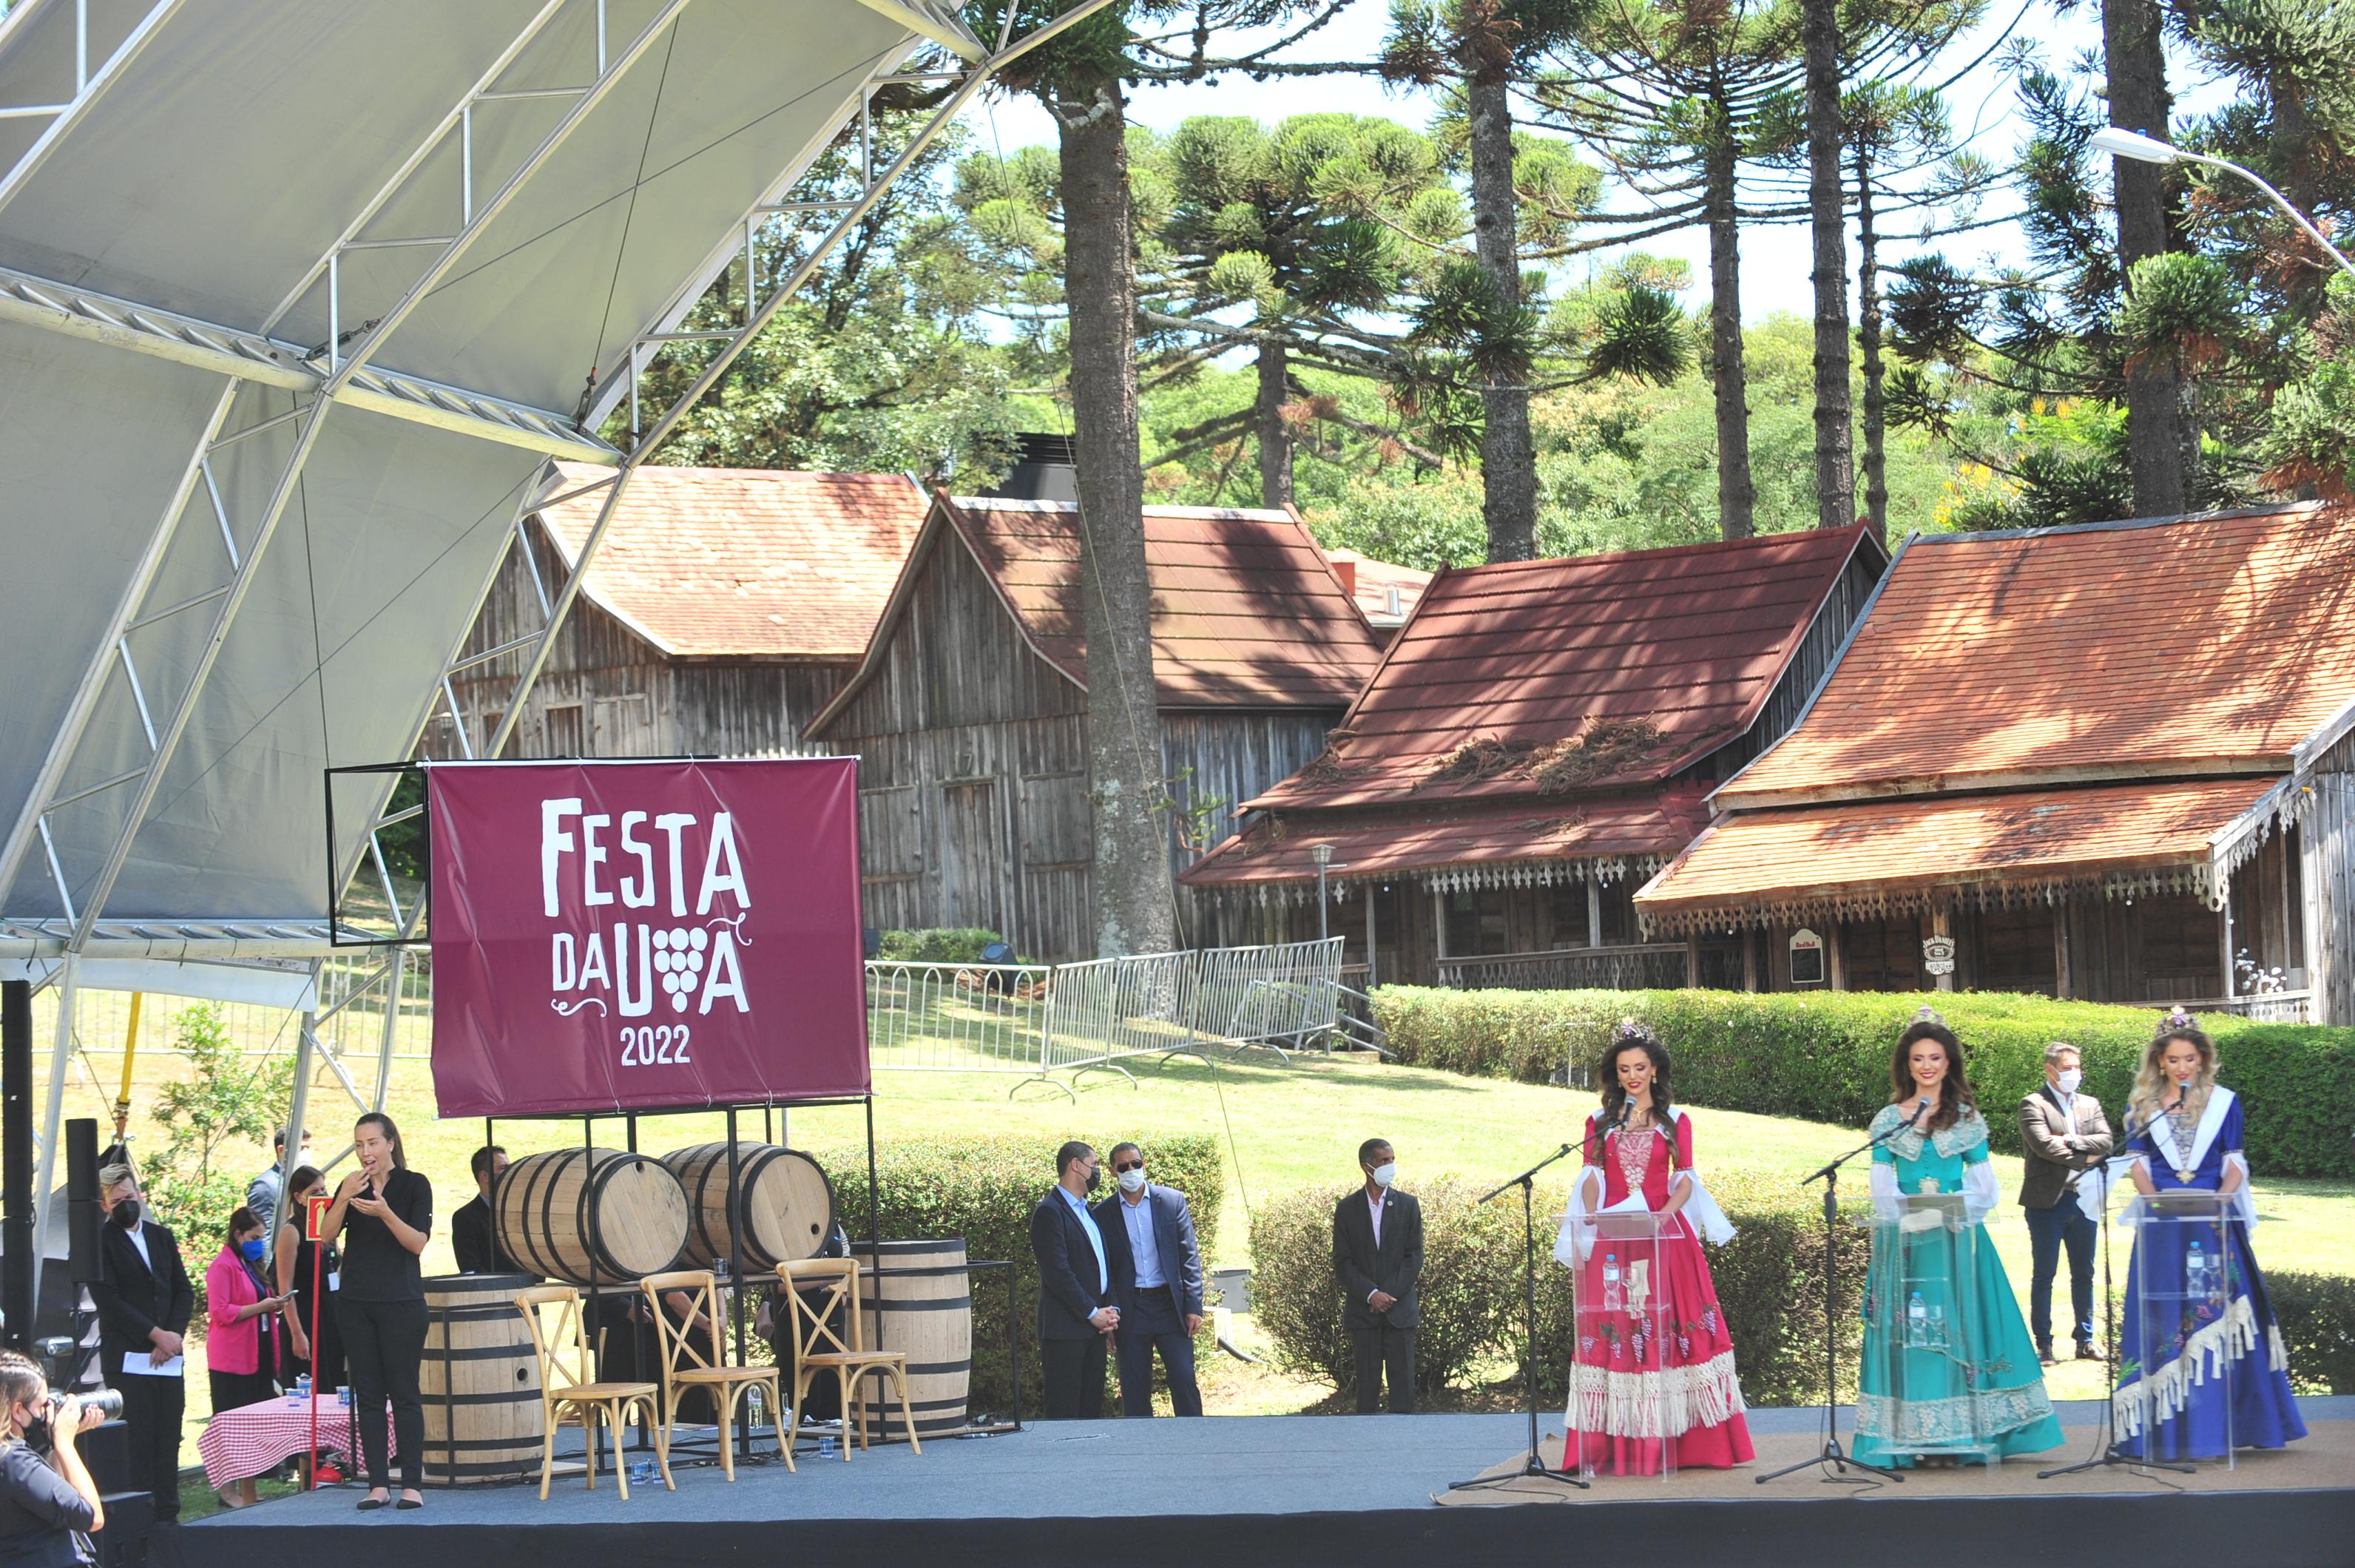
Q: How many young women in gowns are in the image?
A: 3